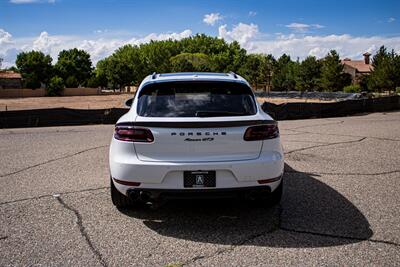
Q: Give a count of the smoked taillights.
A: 2